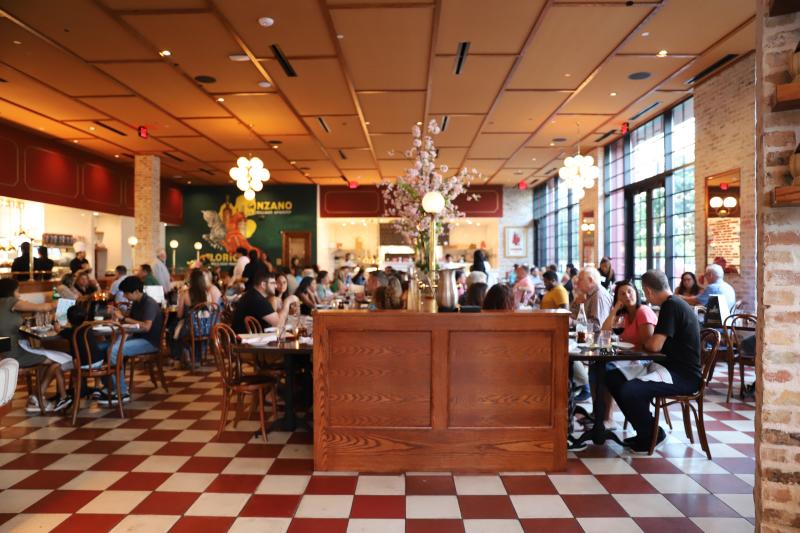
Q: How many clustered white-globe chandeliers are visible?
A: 2